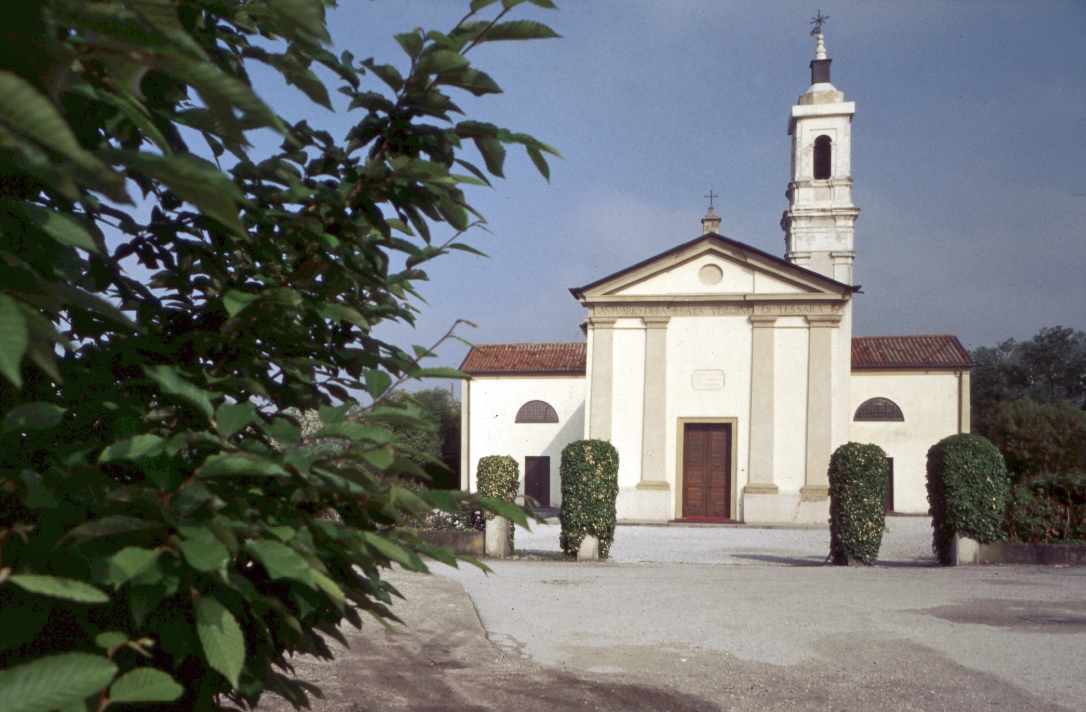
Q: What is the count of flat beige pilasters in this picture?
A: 4